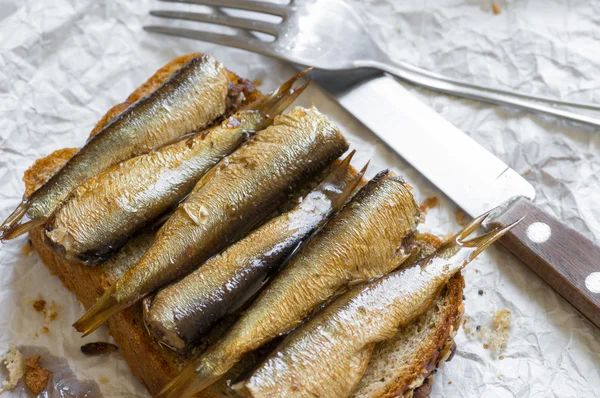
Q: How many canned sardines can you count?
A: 6